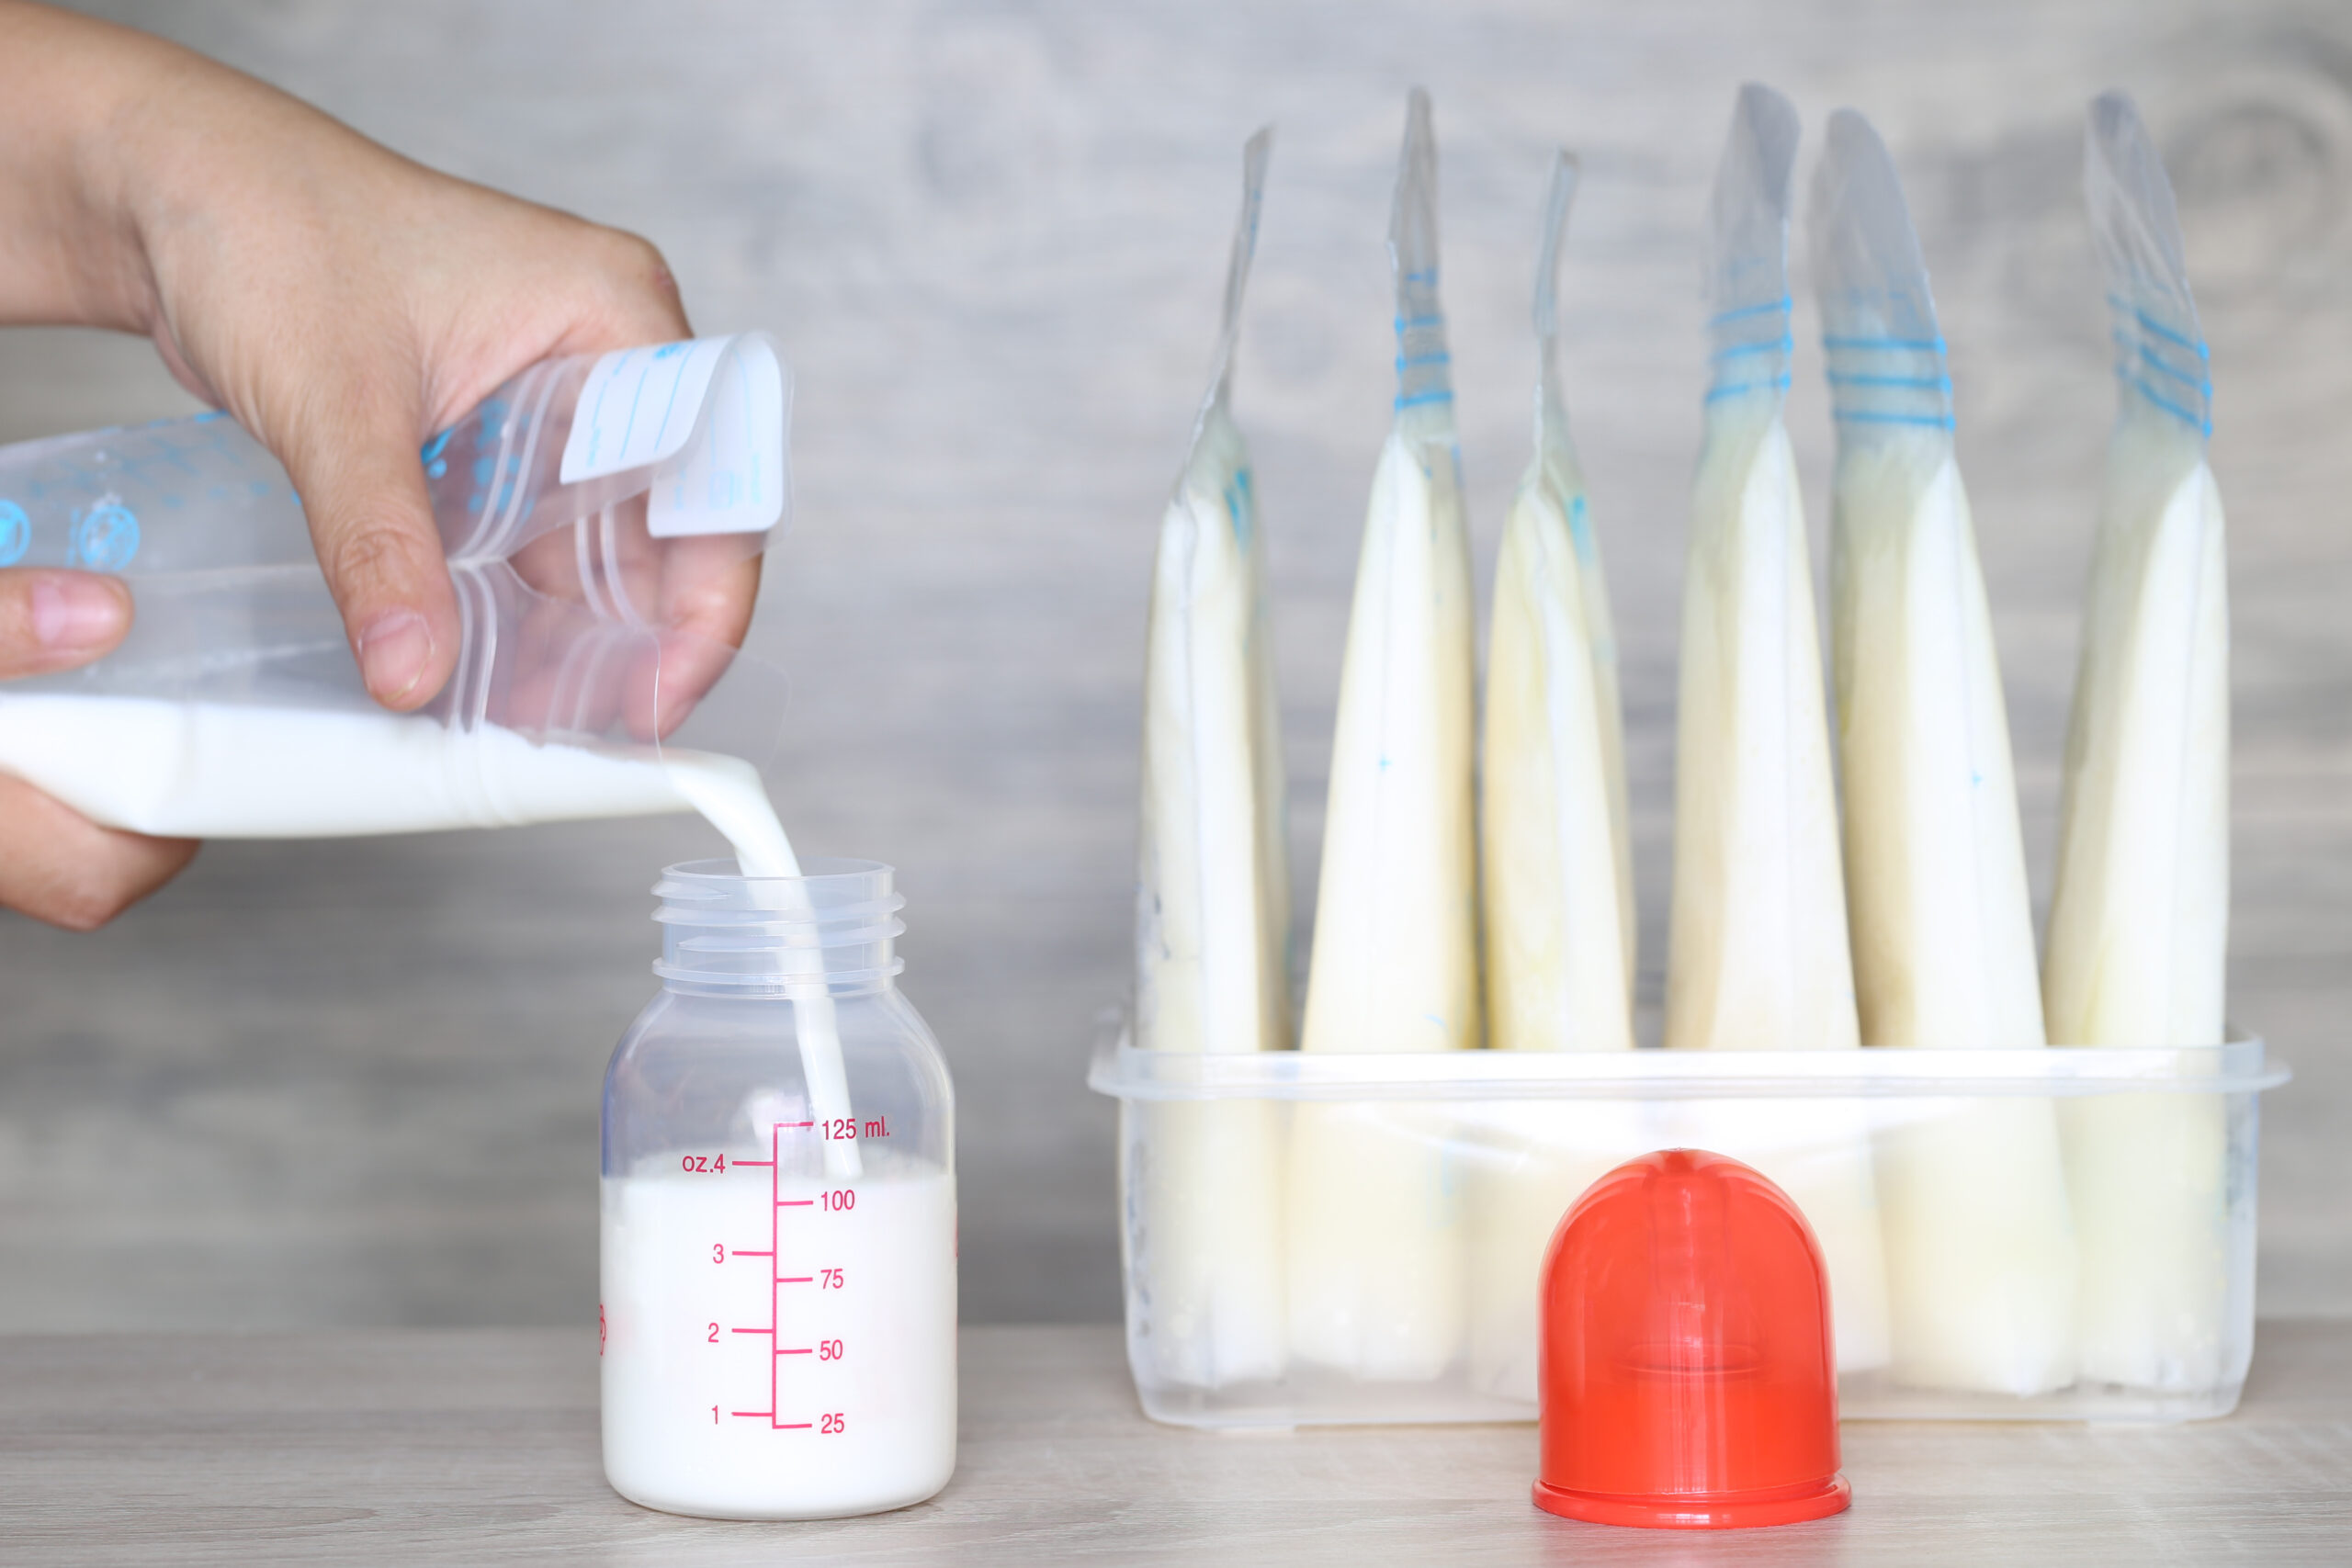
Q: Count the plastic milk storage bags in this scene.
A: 7